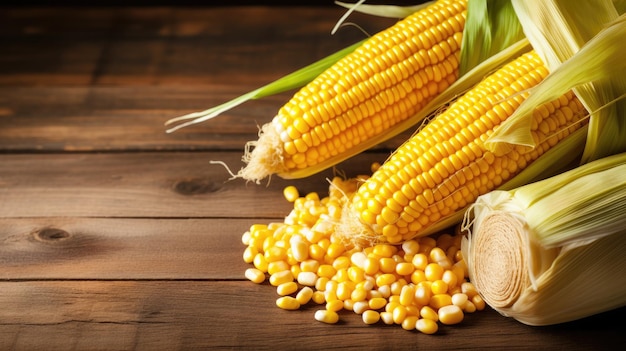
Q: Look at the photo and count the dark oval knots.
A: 2